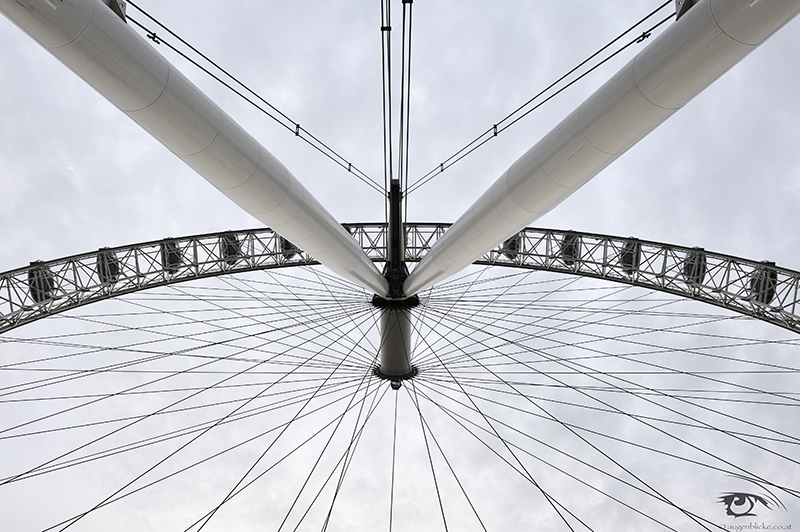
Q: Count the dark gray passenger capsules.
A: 10